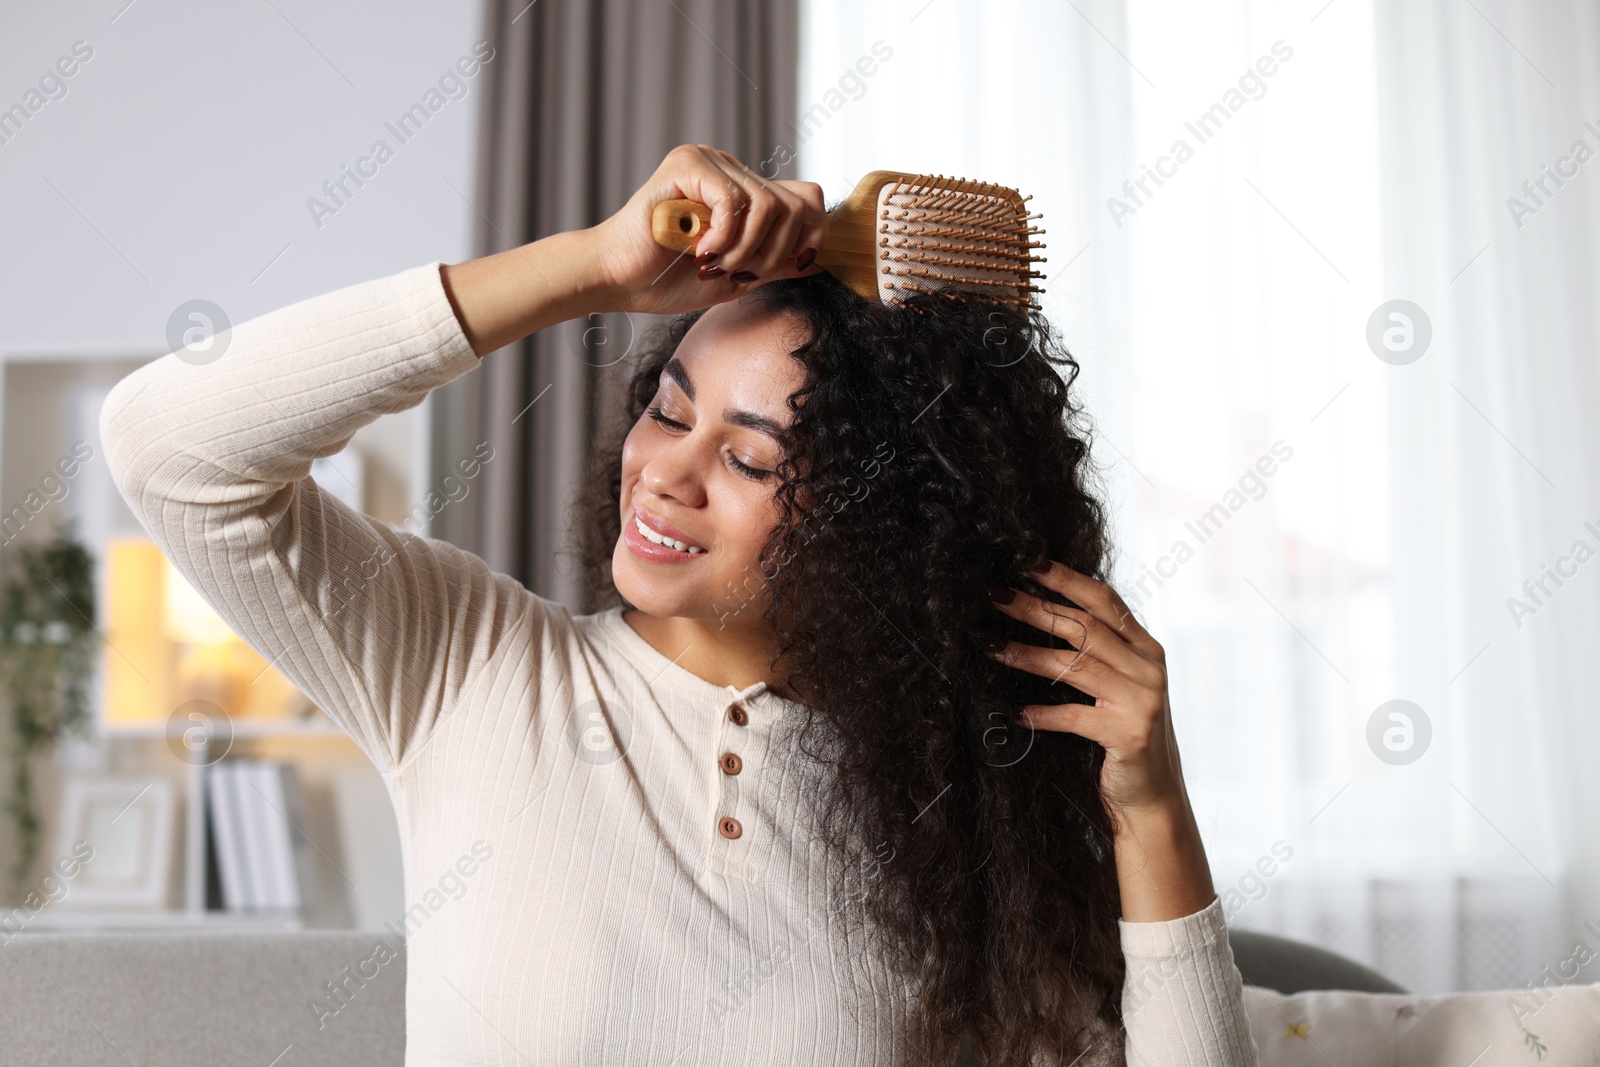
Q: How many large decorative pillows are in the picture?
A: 1